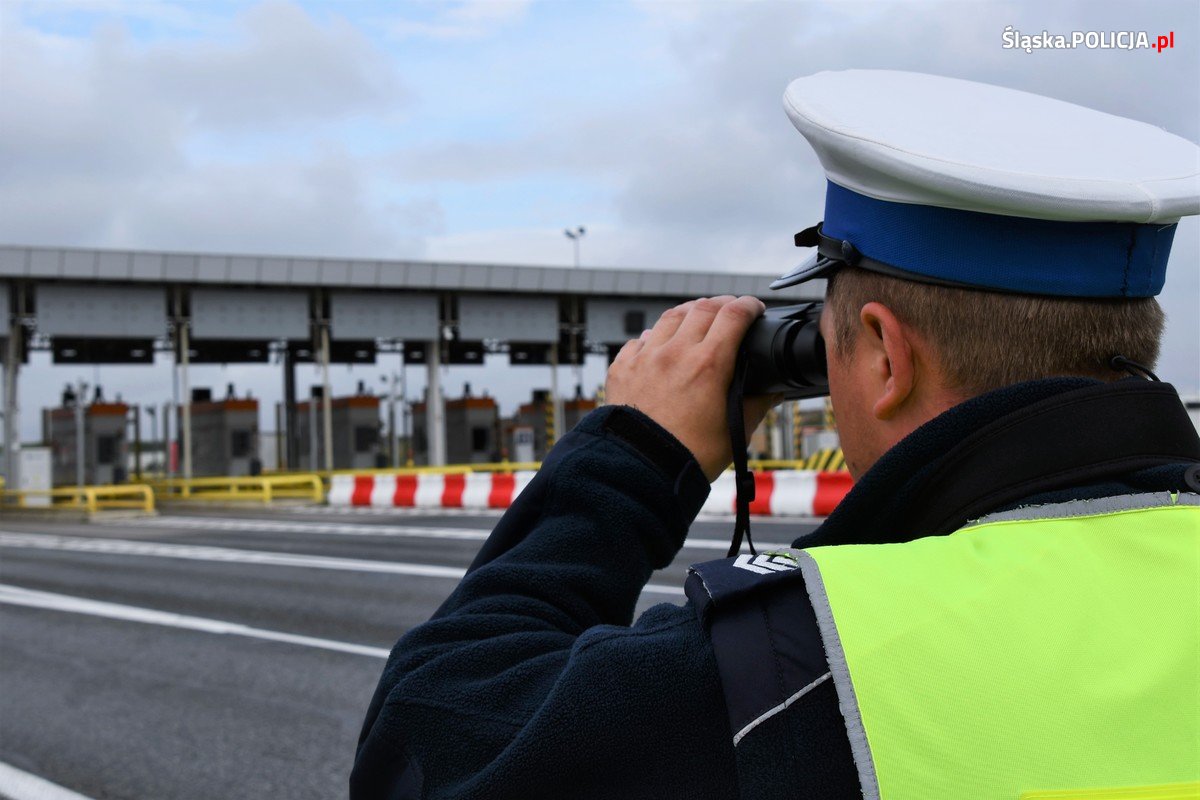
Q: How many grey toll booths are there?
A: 5